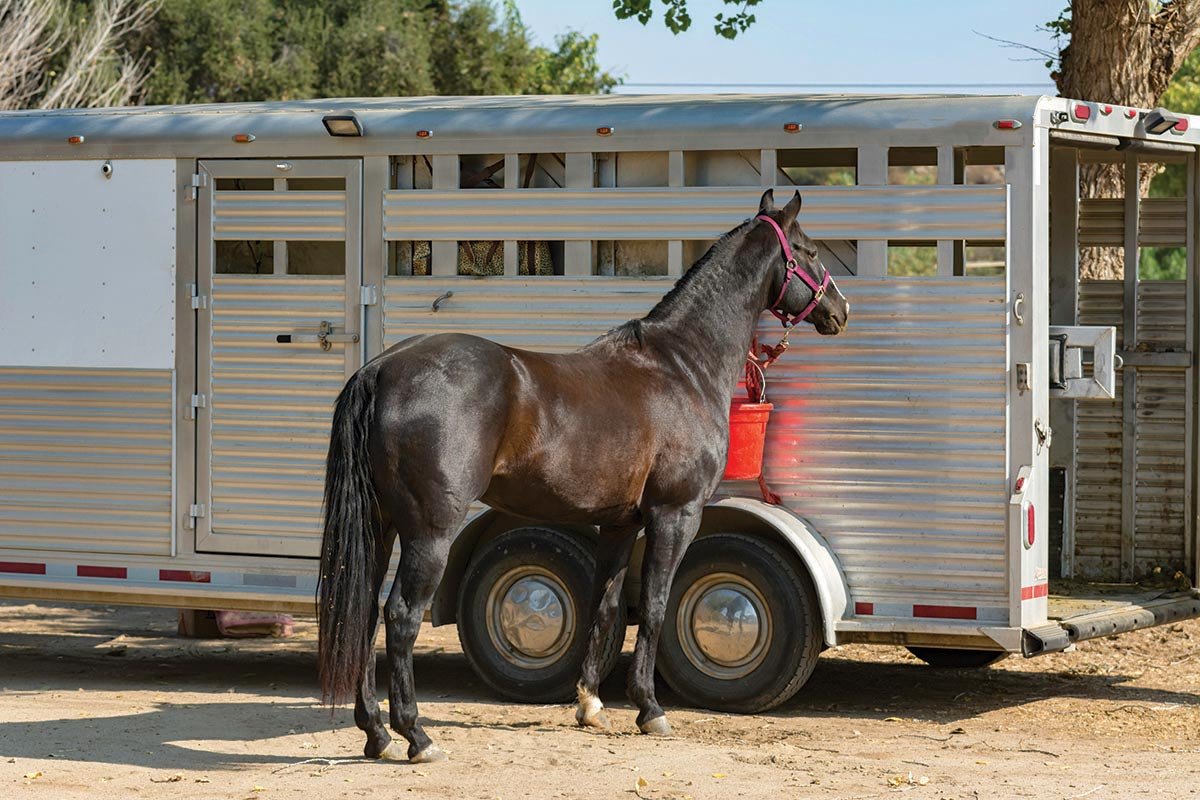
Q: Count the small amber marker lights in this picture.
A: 5